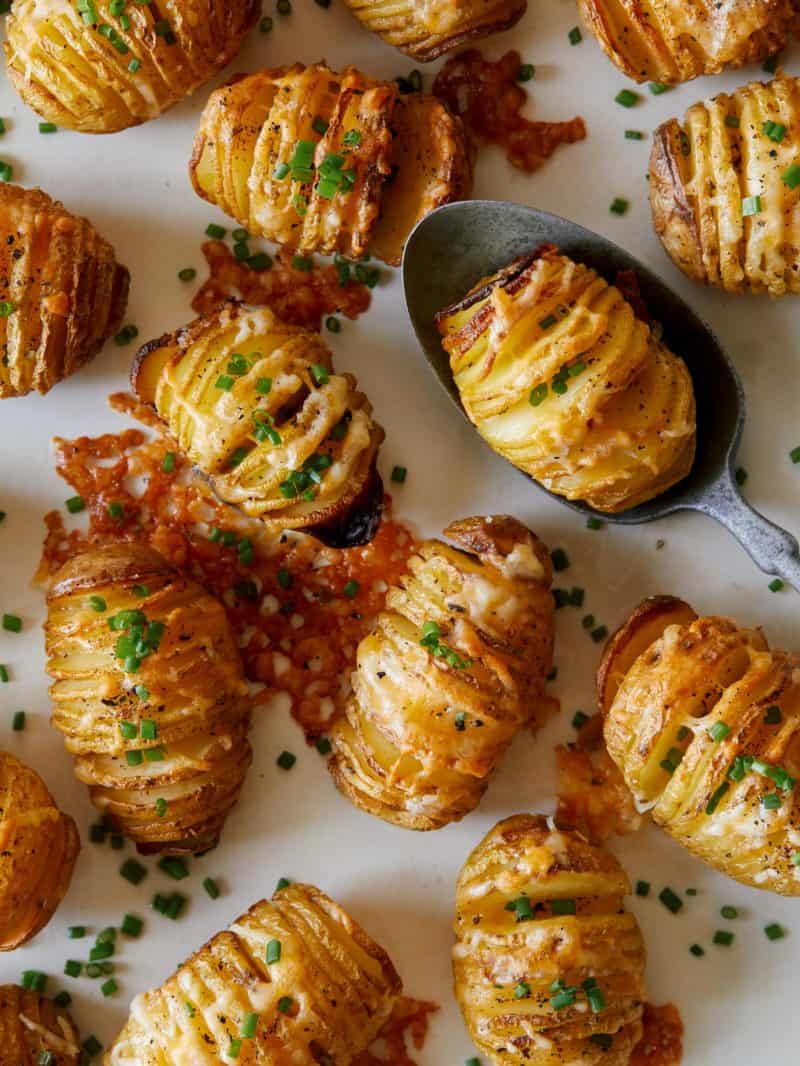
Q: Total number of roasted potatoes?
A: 15